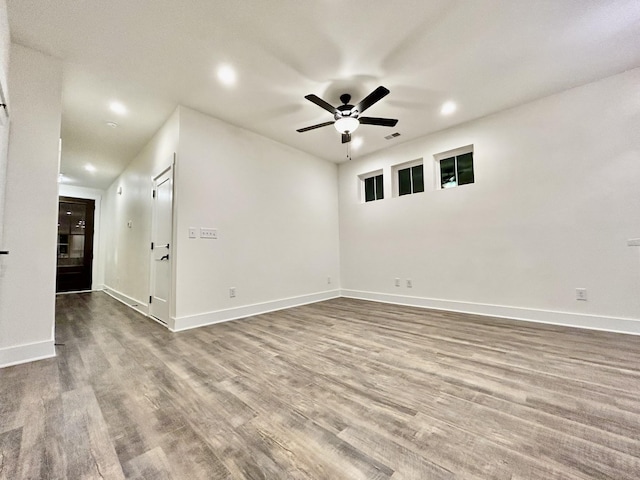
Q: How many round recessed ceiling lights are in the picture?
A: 5